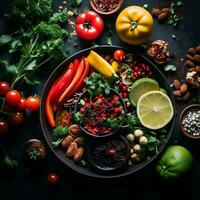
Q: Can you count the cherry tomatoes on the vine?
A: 6